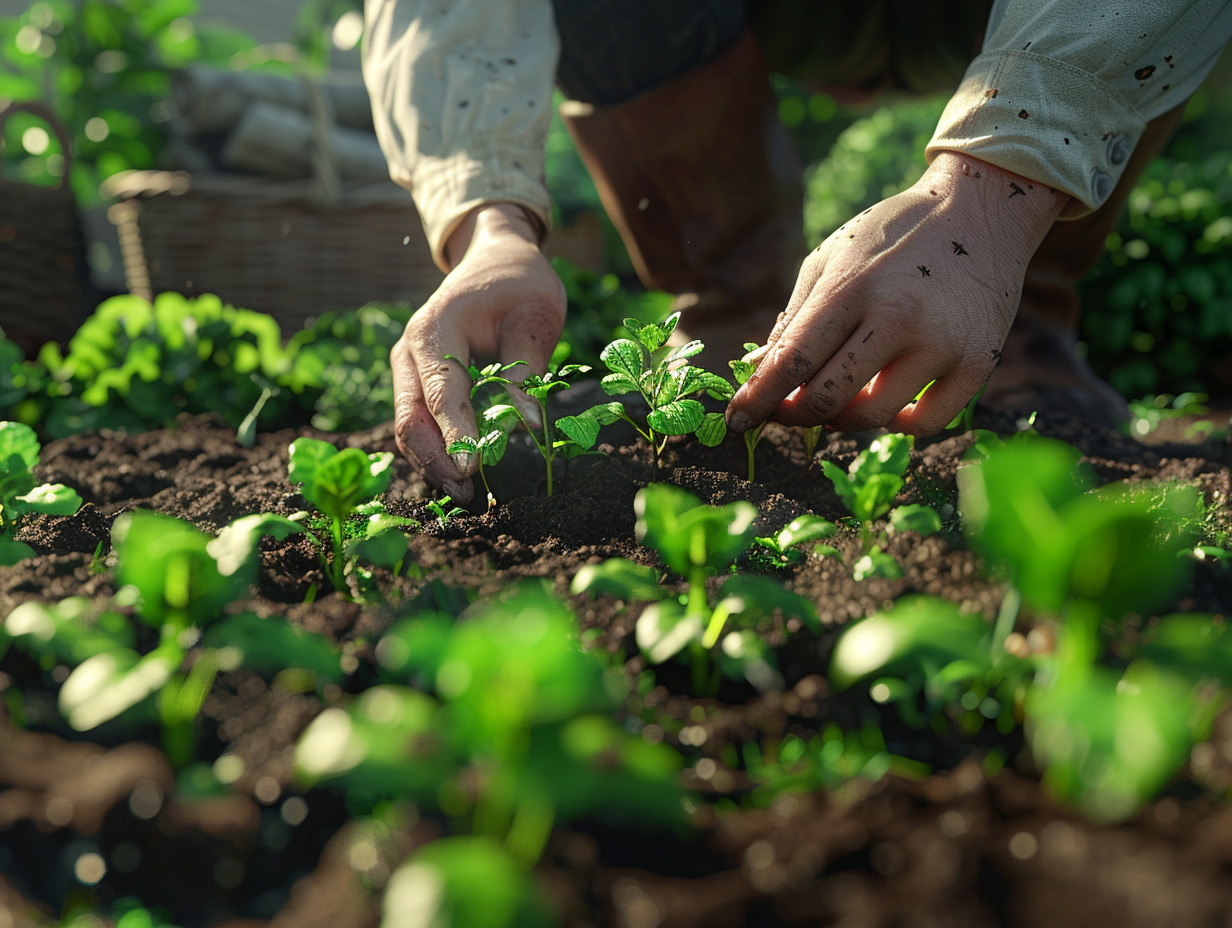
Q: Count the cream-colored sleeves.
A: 2